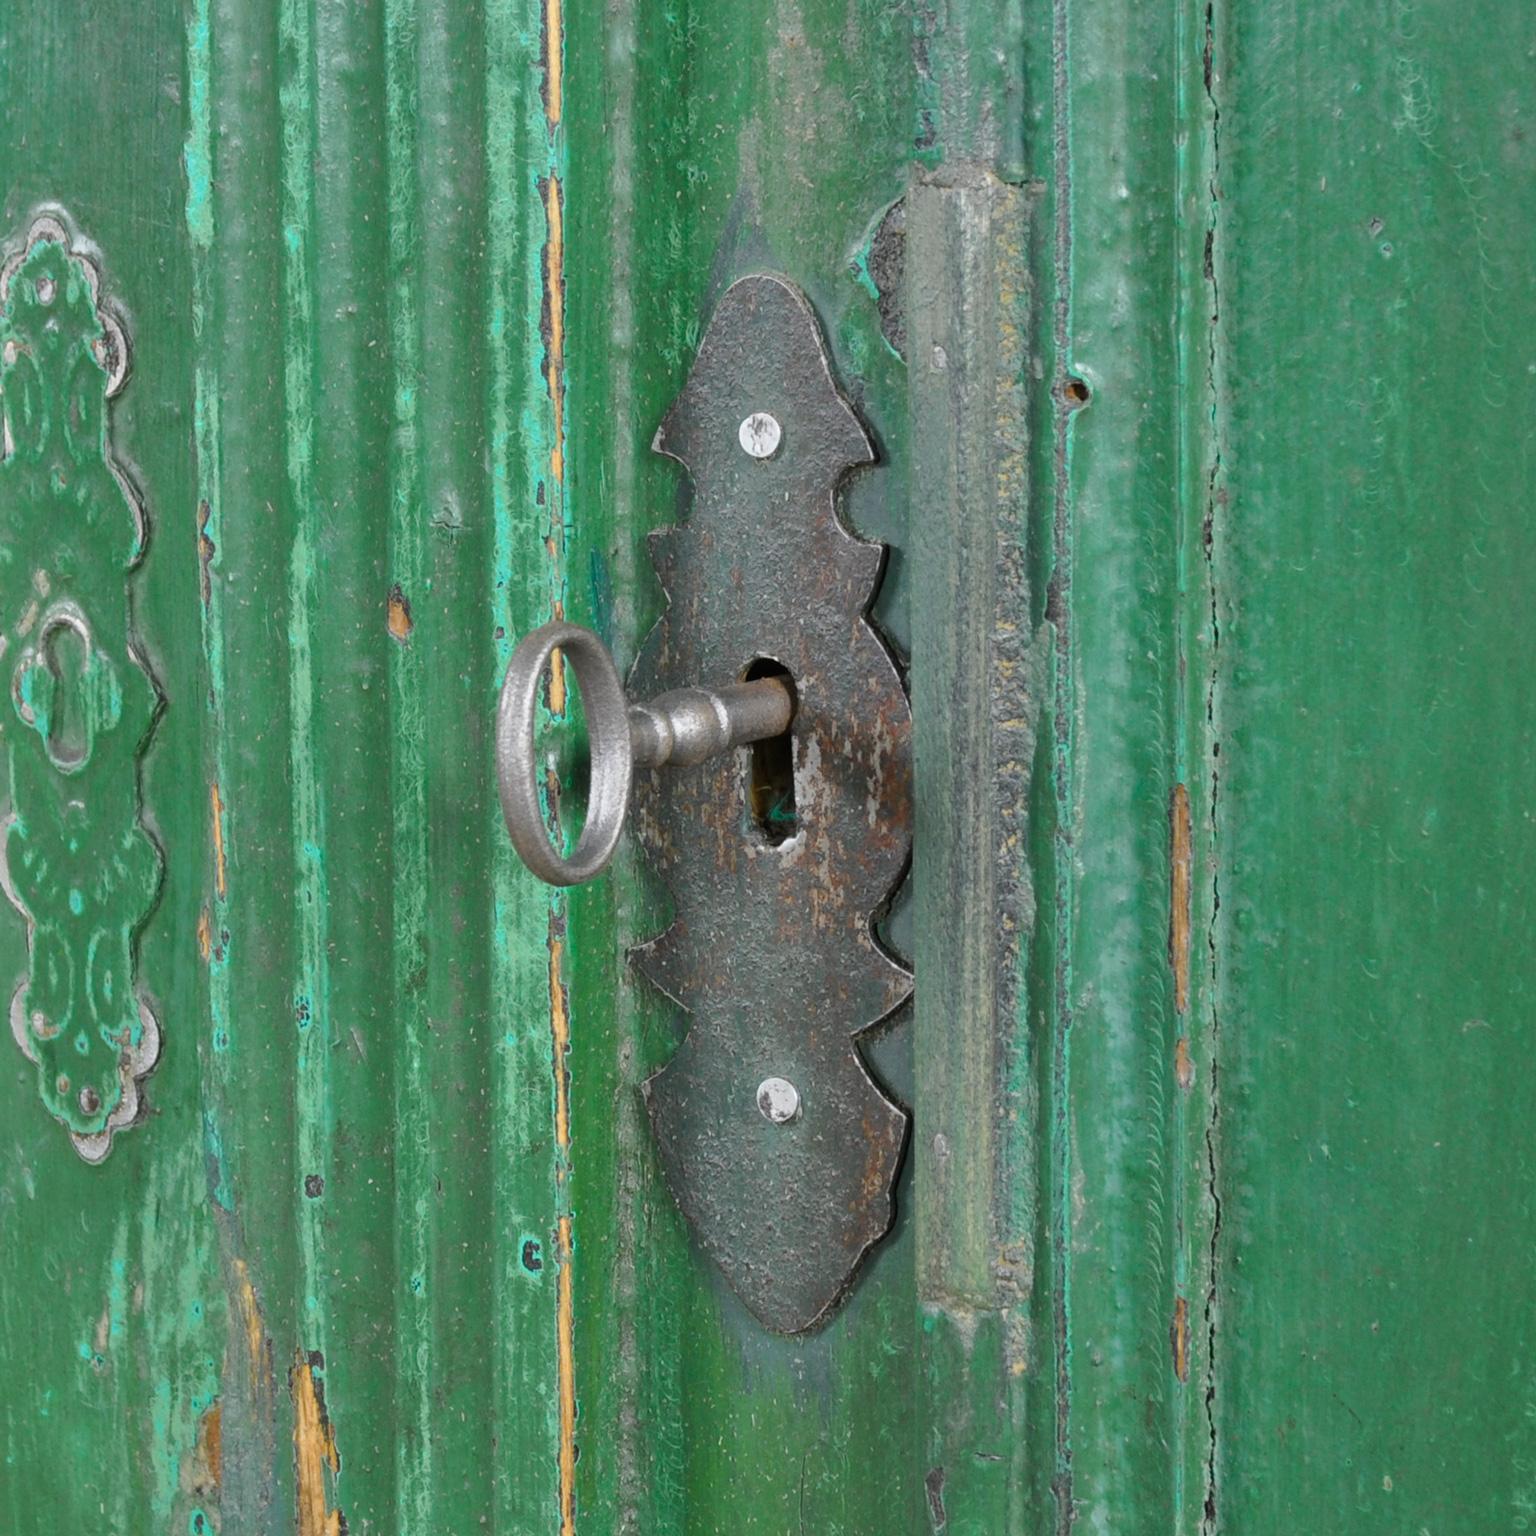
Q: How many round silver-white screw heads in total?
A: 2